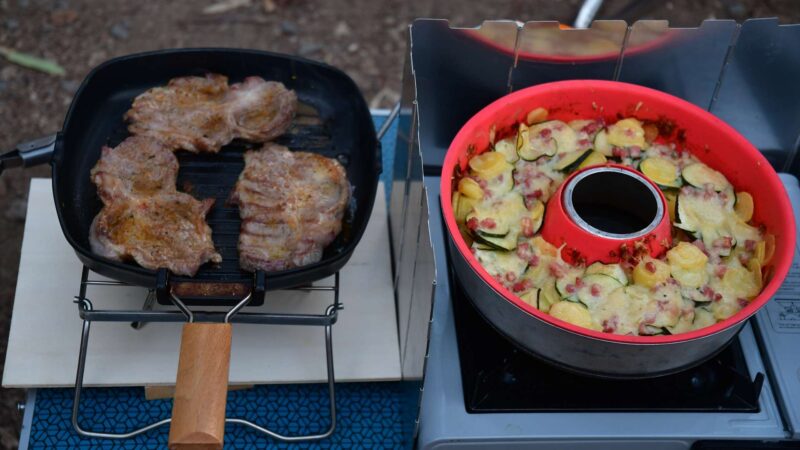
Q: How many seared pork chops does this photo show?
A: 3